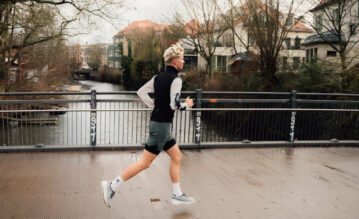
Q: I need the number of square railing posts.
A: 3